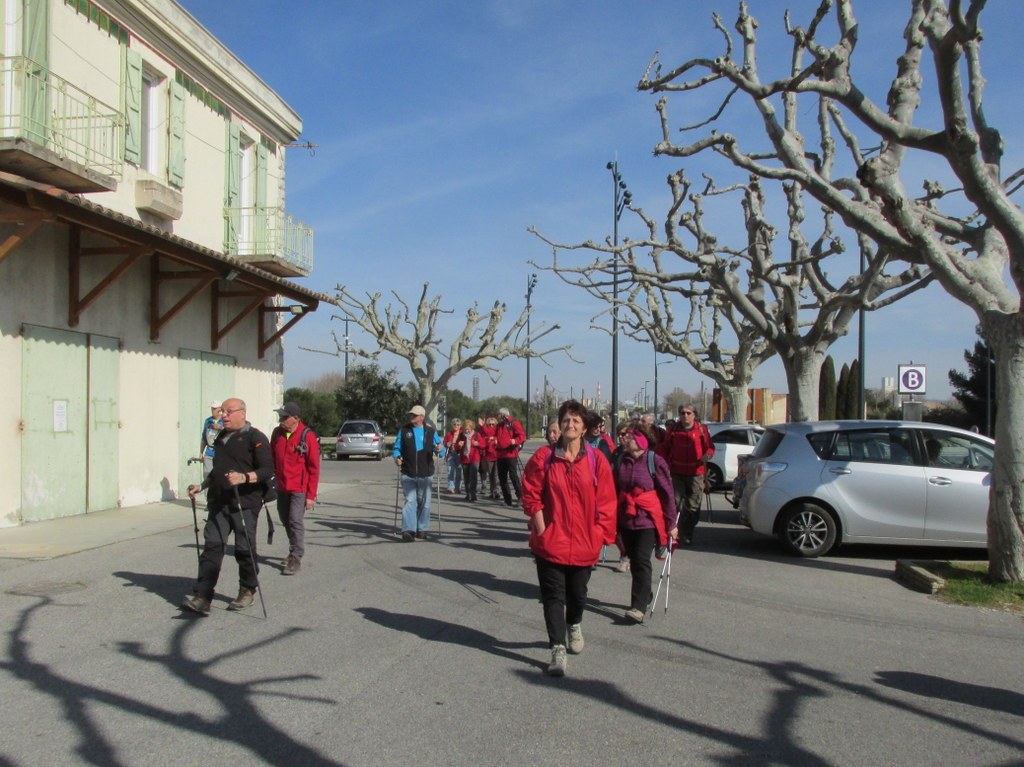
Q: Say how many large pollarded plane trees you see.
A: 4